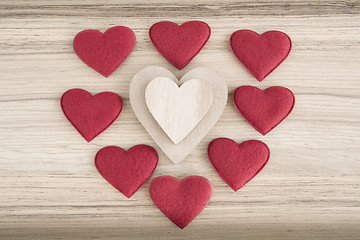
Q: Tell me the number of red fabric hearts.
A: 8